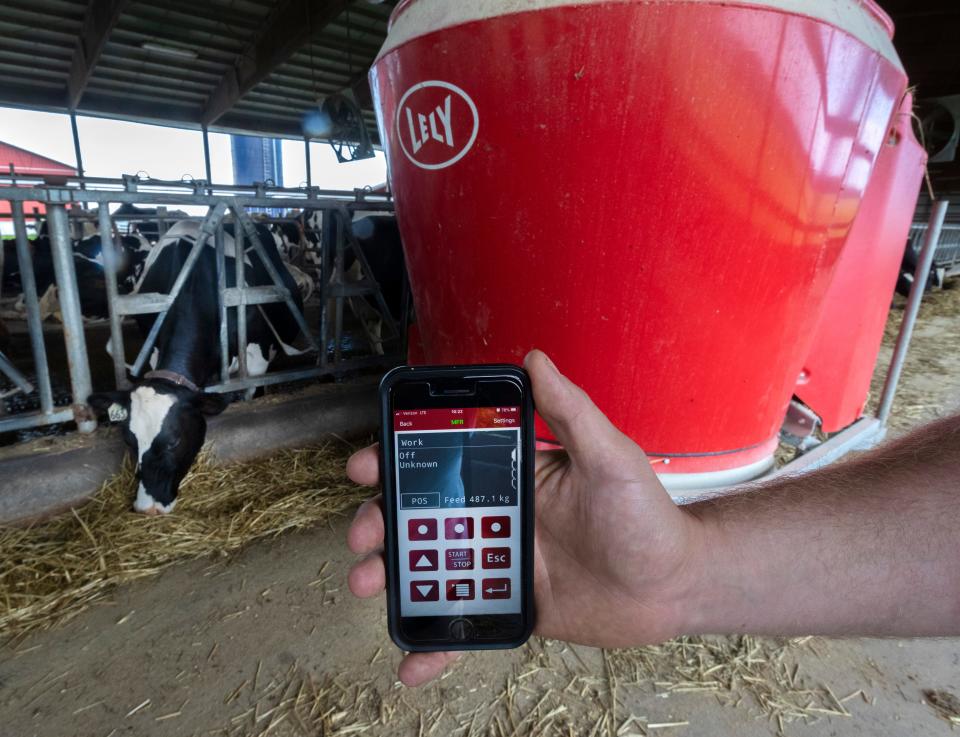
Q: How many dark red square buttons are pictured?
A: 9